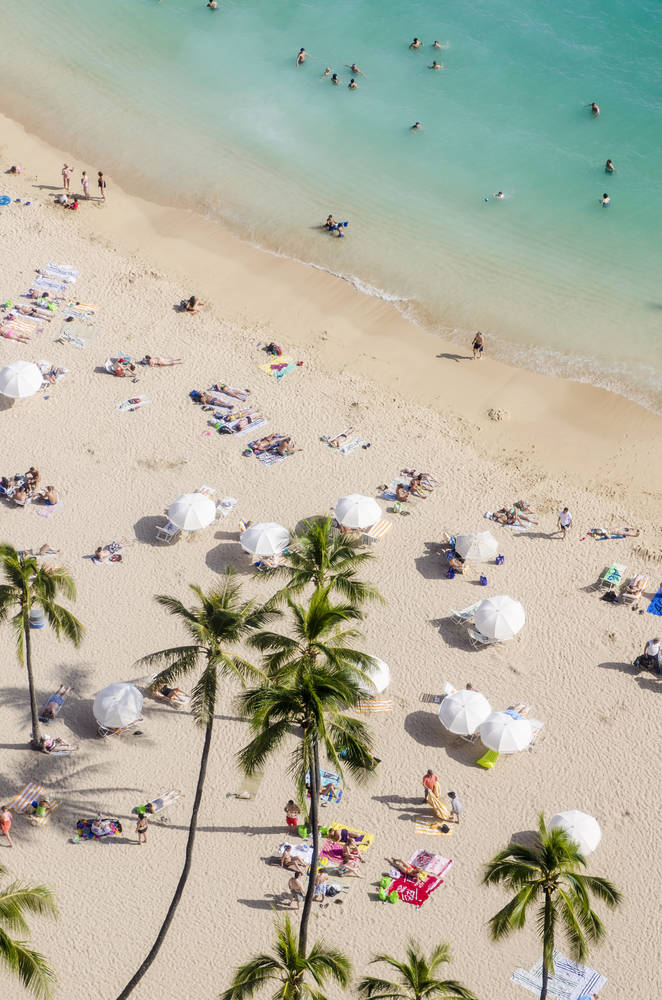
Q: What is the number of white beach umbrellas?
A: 11